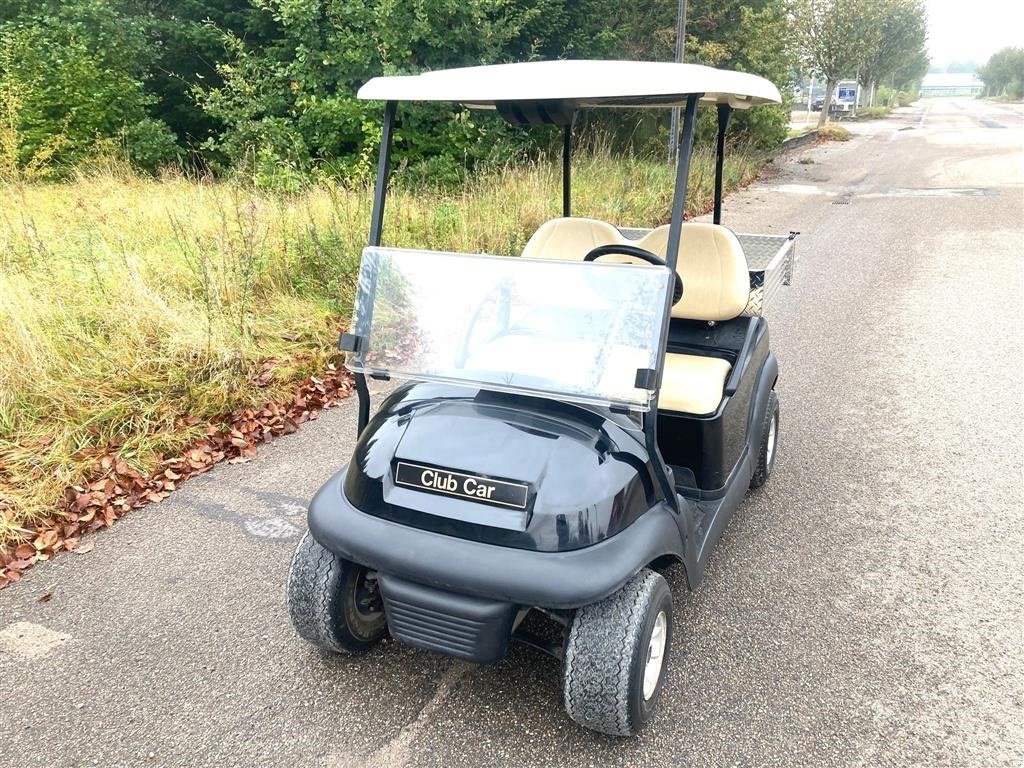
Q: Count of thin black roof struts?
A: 4